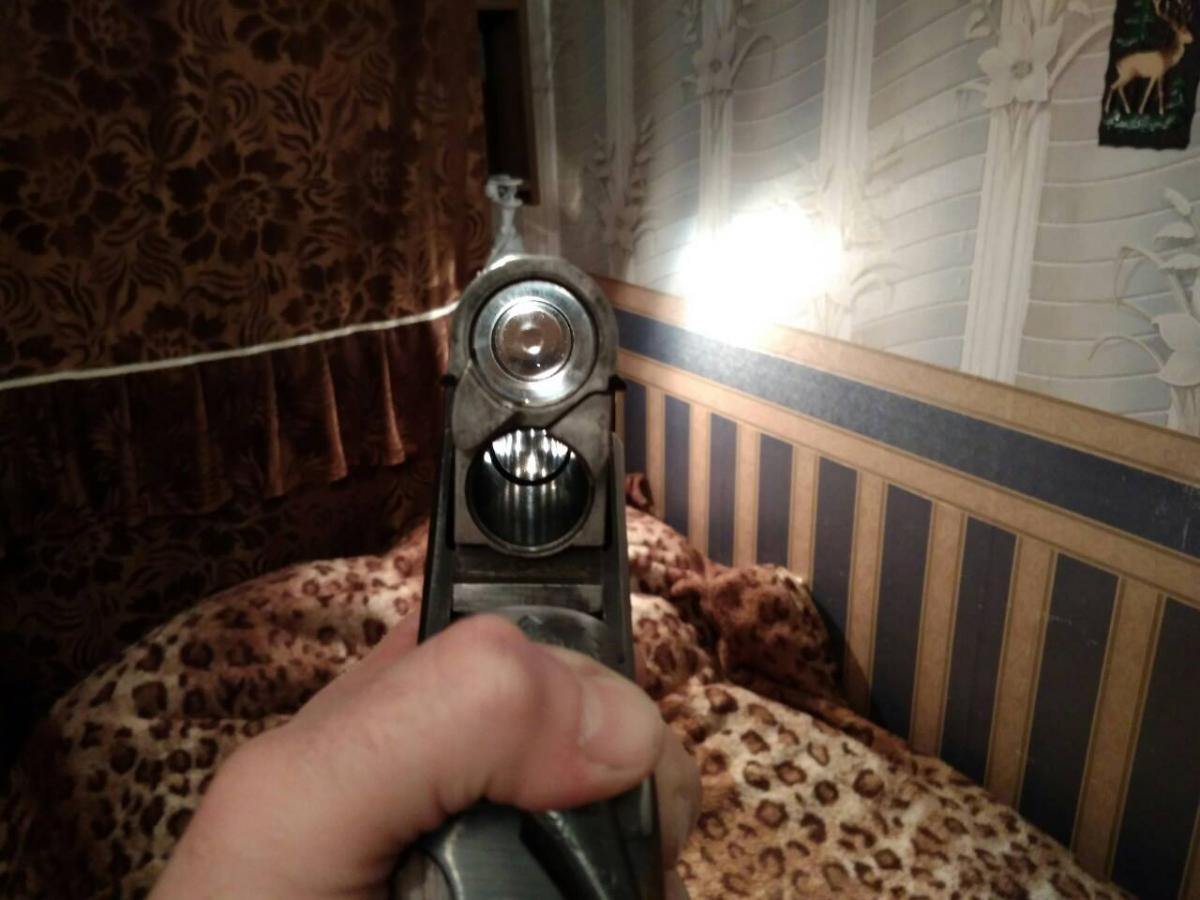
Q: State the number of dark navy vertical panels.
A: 9